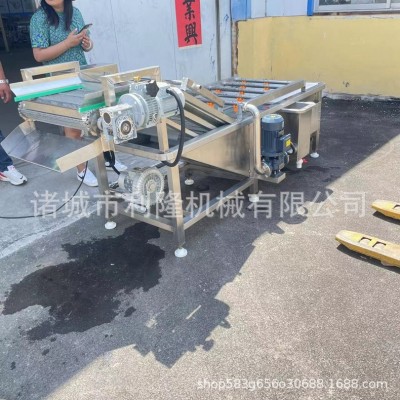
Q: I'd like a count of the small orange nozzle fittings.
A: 9